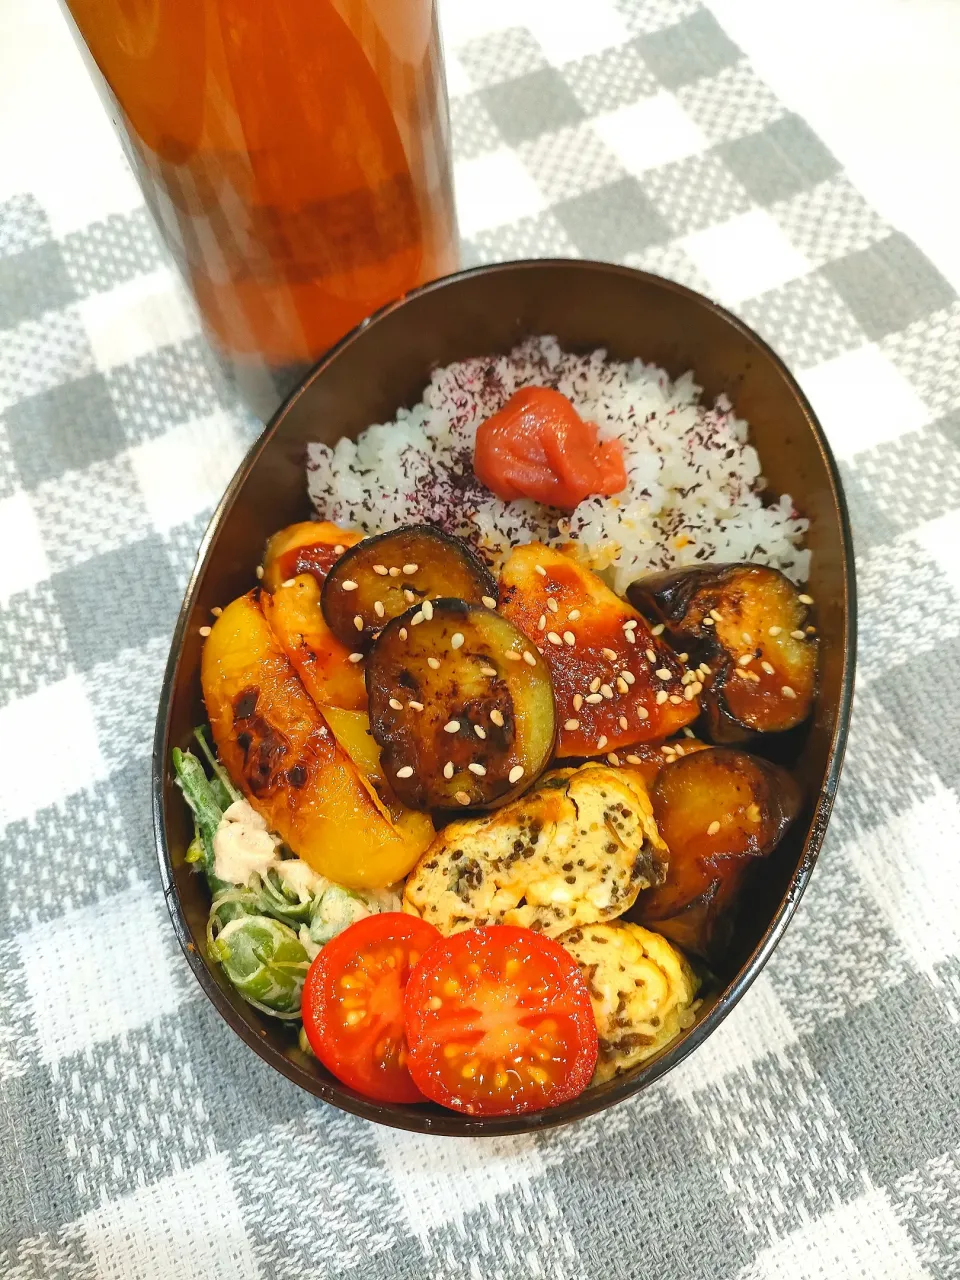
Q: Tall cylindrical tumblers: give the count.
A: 1